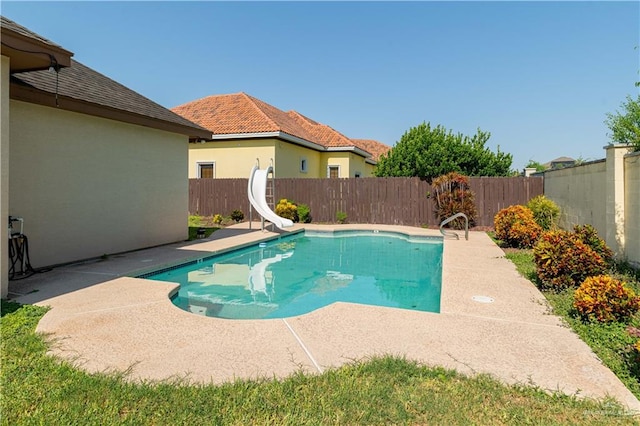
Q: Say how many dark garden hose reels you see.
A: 1